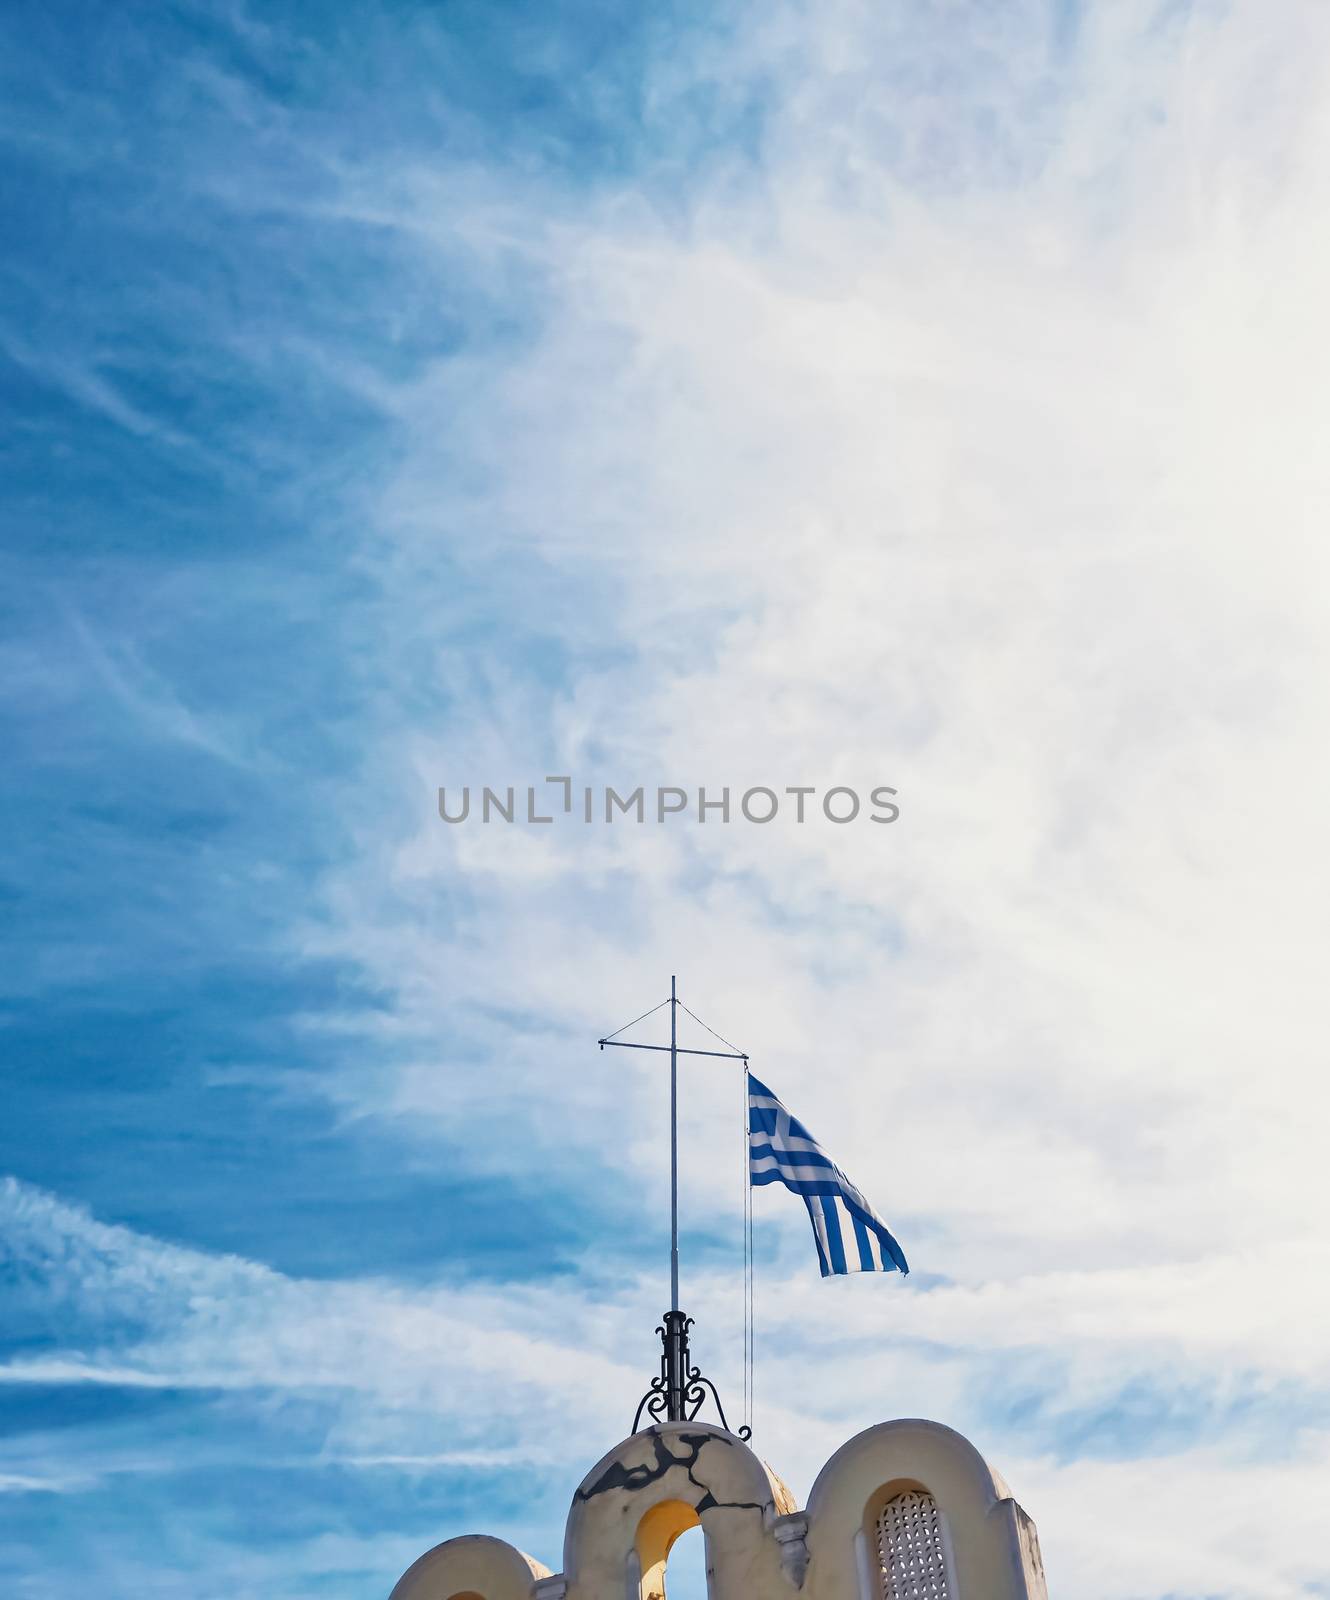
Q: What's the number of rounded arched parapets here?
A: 3